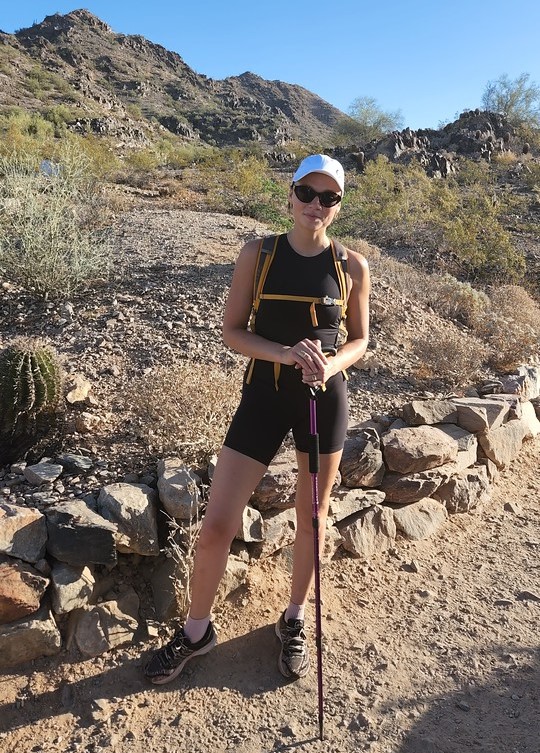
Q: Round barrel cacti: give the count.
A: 1